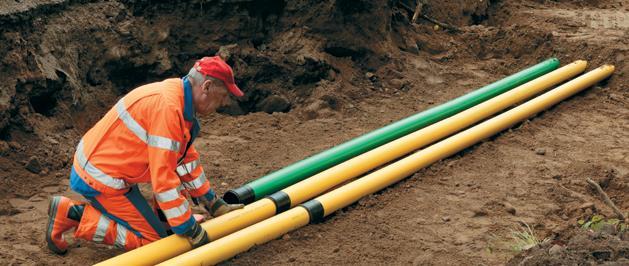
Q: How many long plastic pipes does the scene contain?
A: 3